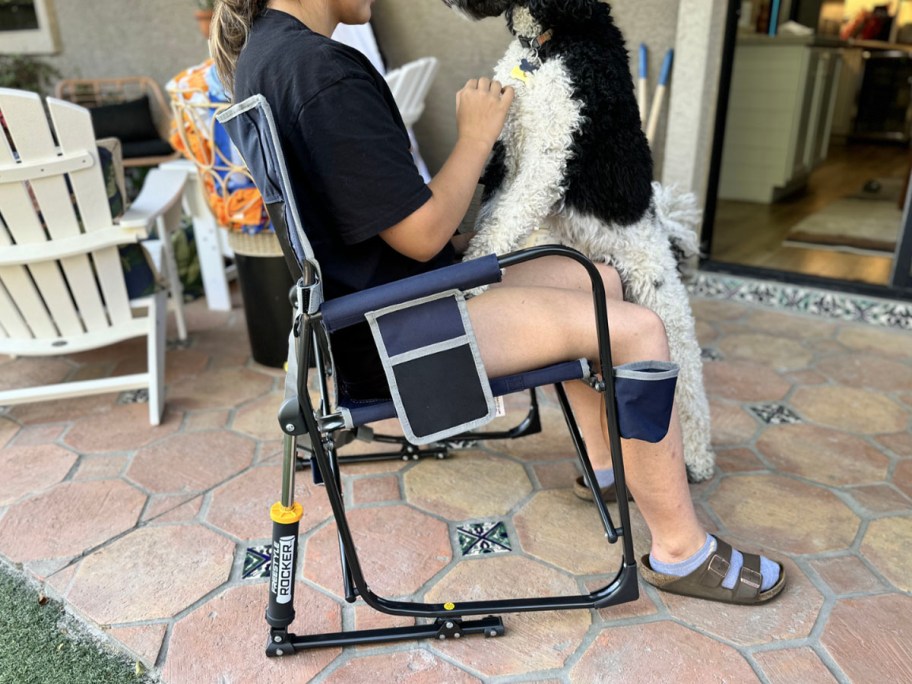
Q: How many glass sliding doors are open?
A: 1